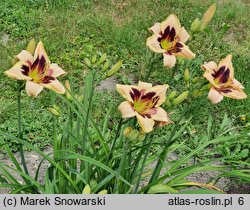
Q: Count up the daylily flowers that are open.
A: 4